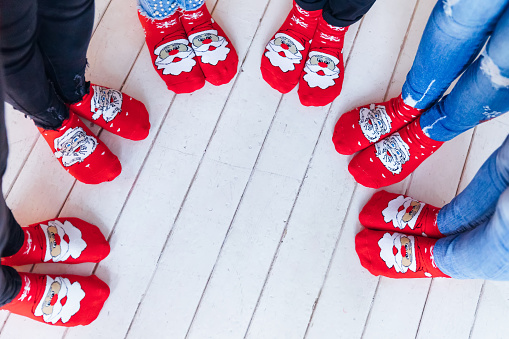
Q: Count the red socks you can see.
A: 12